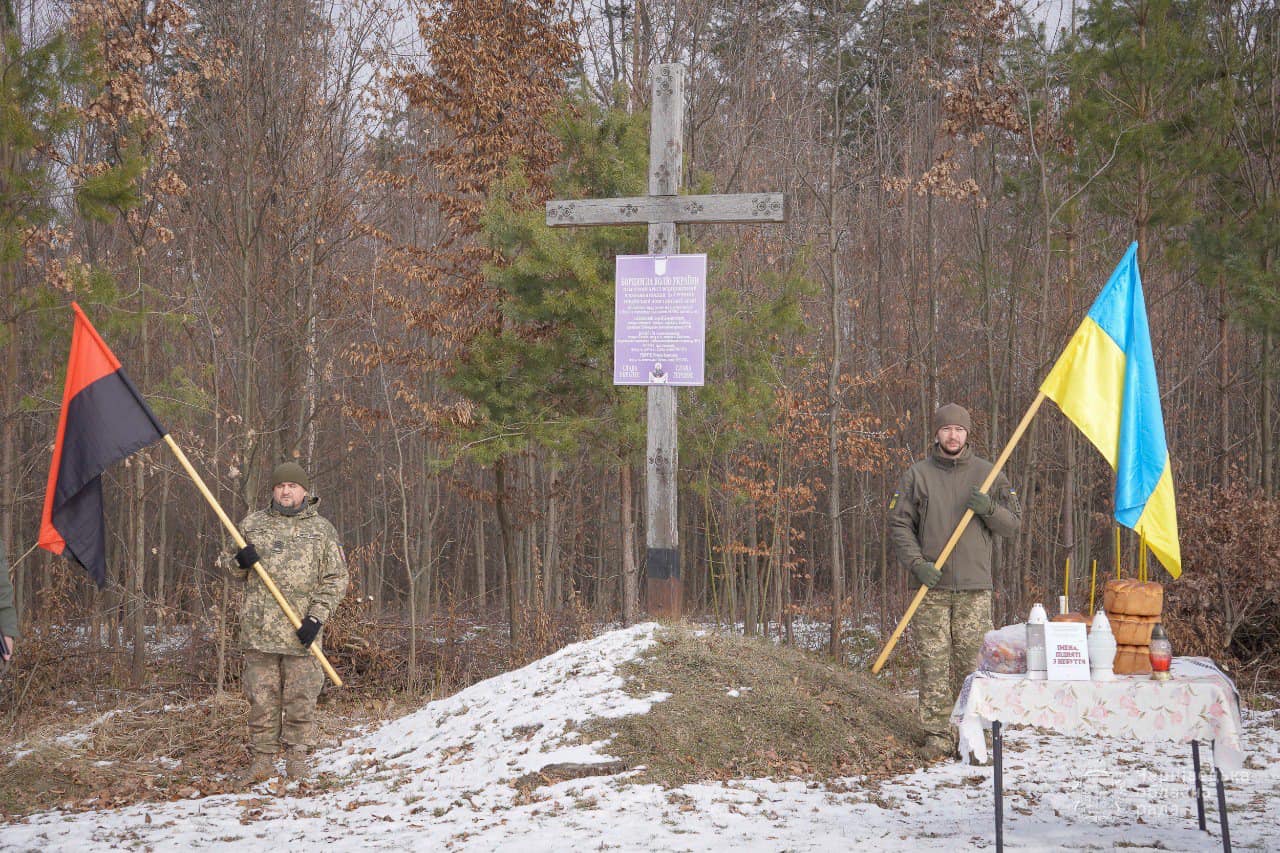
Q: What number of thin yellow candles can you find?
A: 5